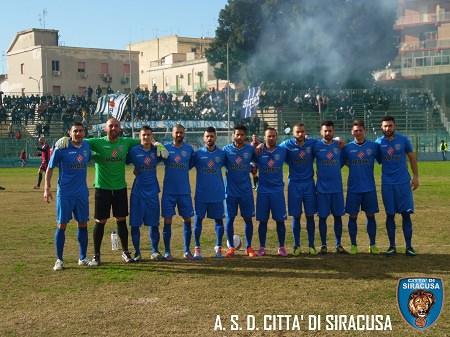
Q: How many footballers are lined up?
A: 11